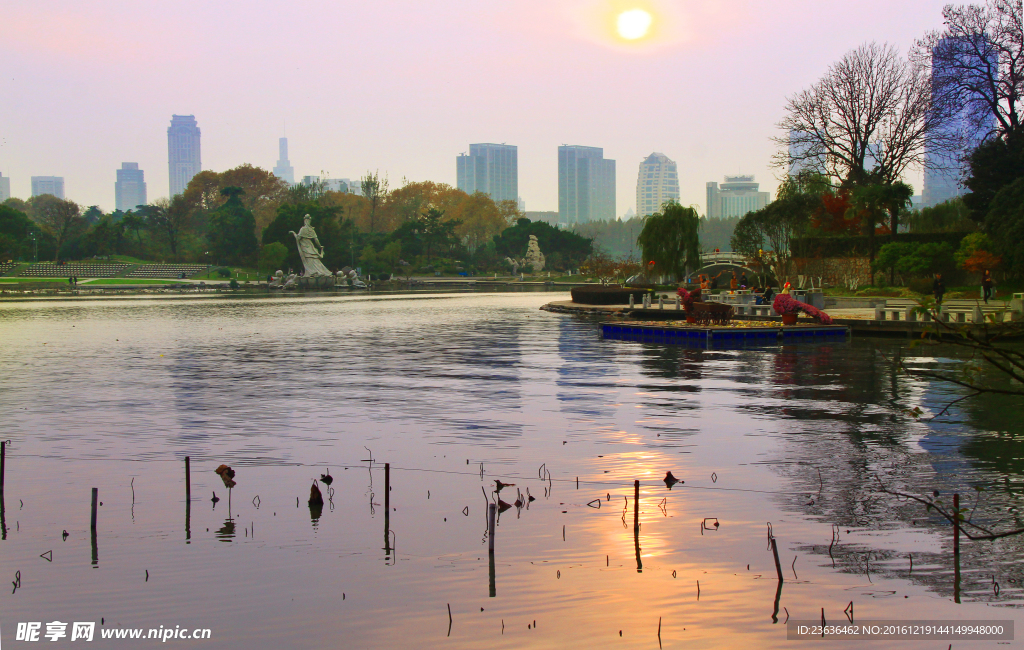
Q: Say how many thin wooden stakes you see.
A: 8